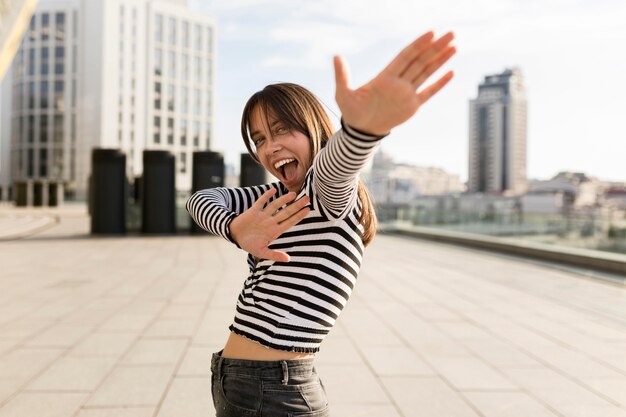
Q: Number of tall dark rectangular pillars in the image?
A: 4